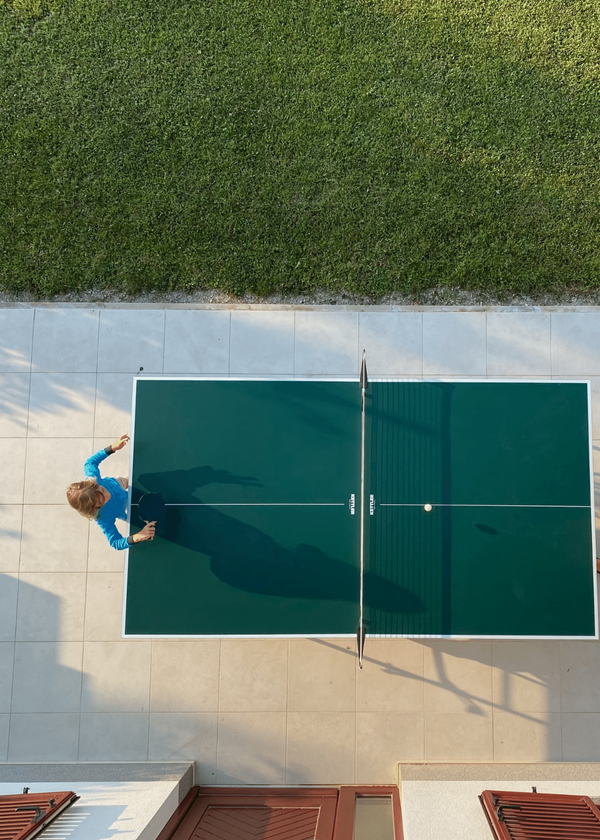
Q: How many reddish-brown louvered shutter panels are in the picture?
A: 2